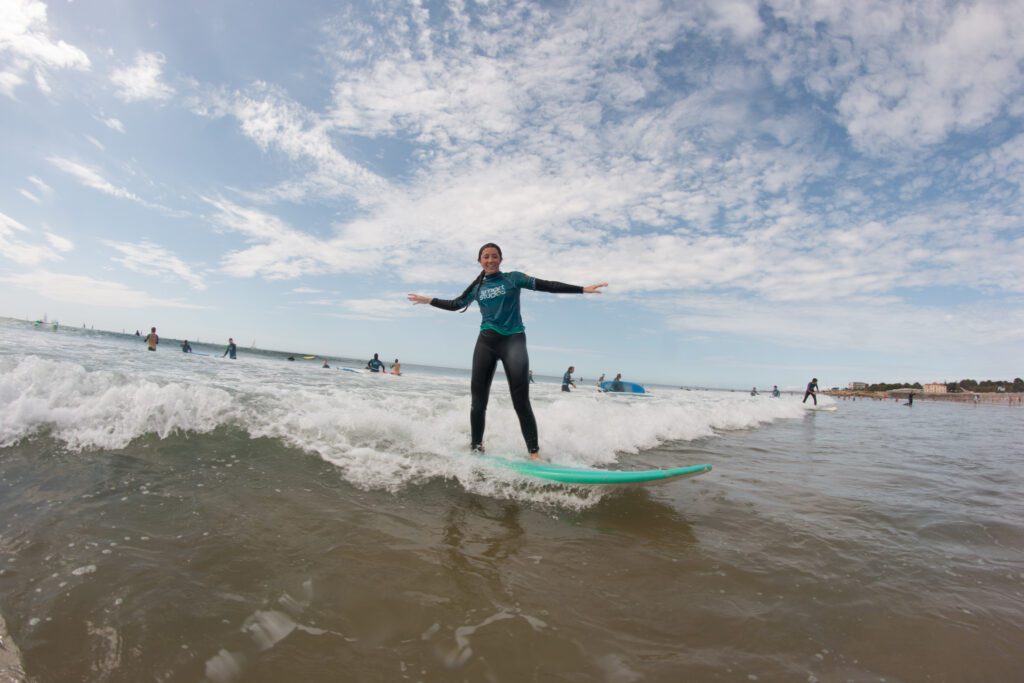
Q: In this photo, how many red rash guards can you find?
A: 0